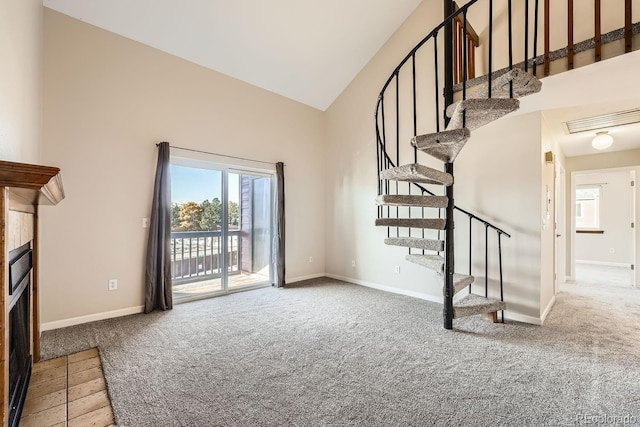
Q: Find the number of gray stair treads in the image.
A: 10